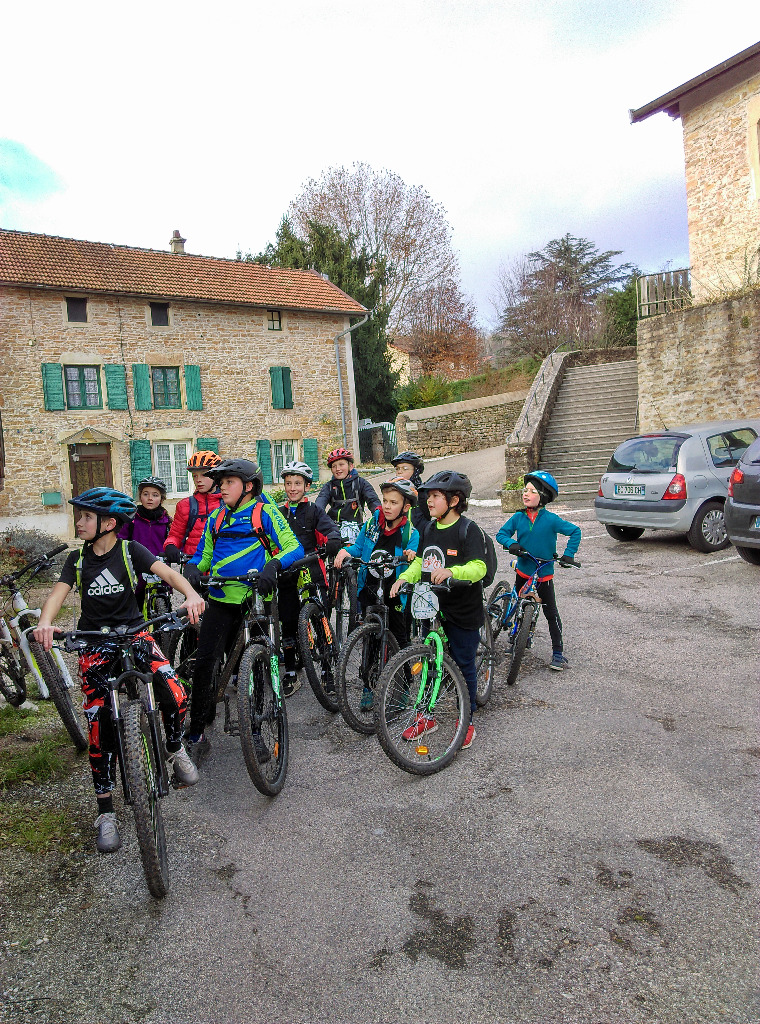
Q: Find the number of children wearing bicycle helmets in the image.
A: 10